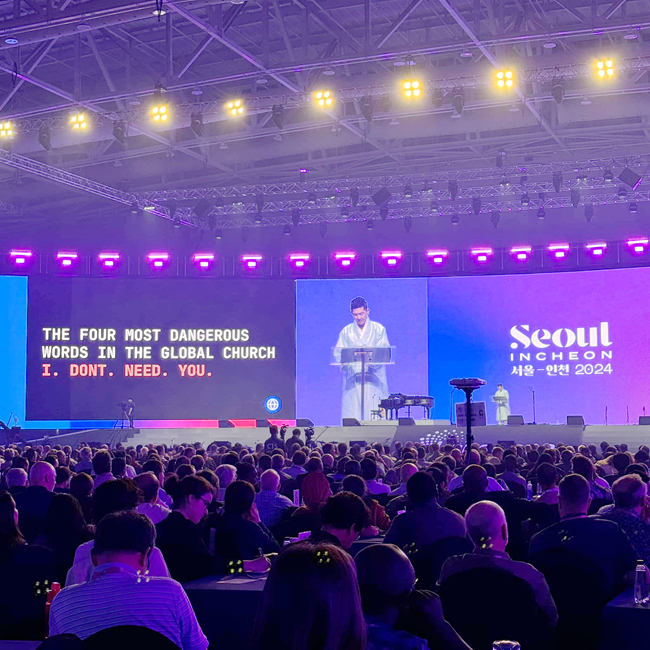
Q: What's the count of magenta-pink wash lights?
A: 15